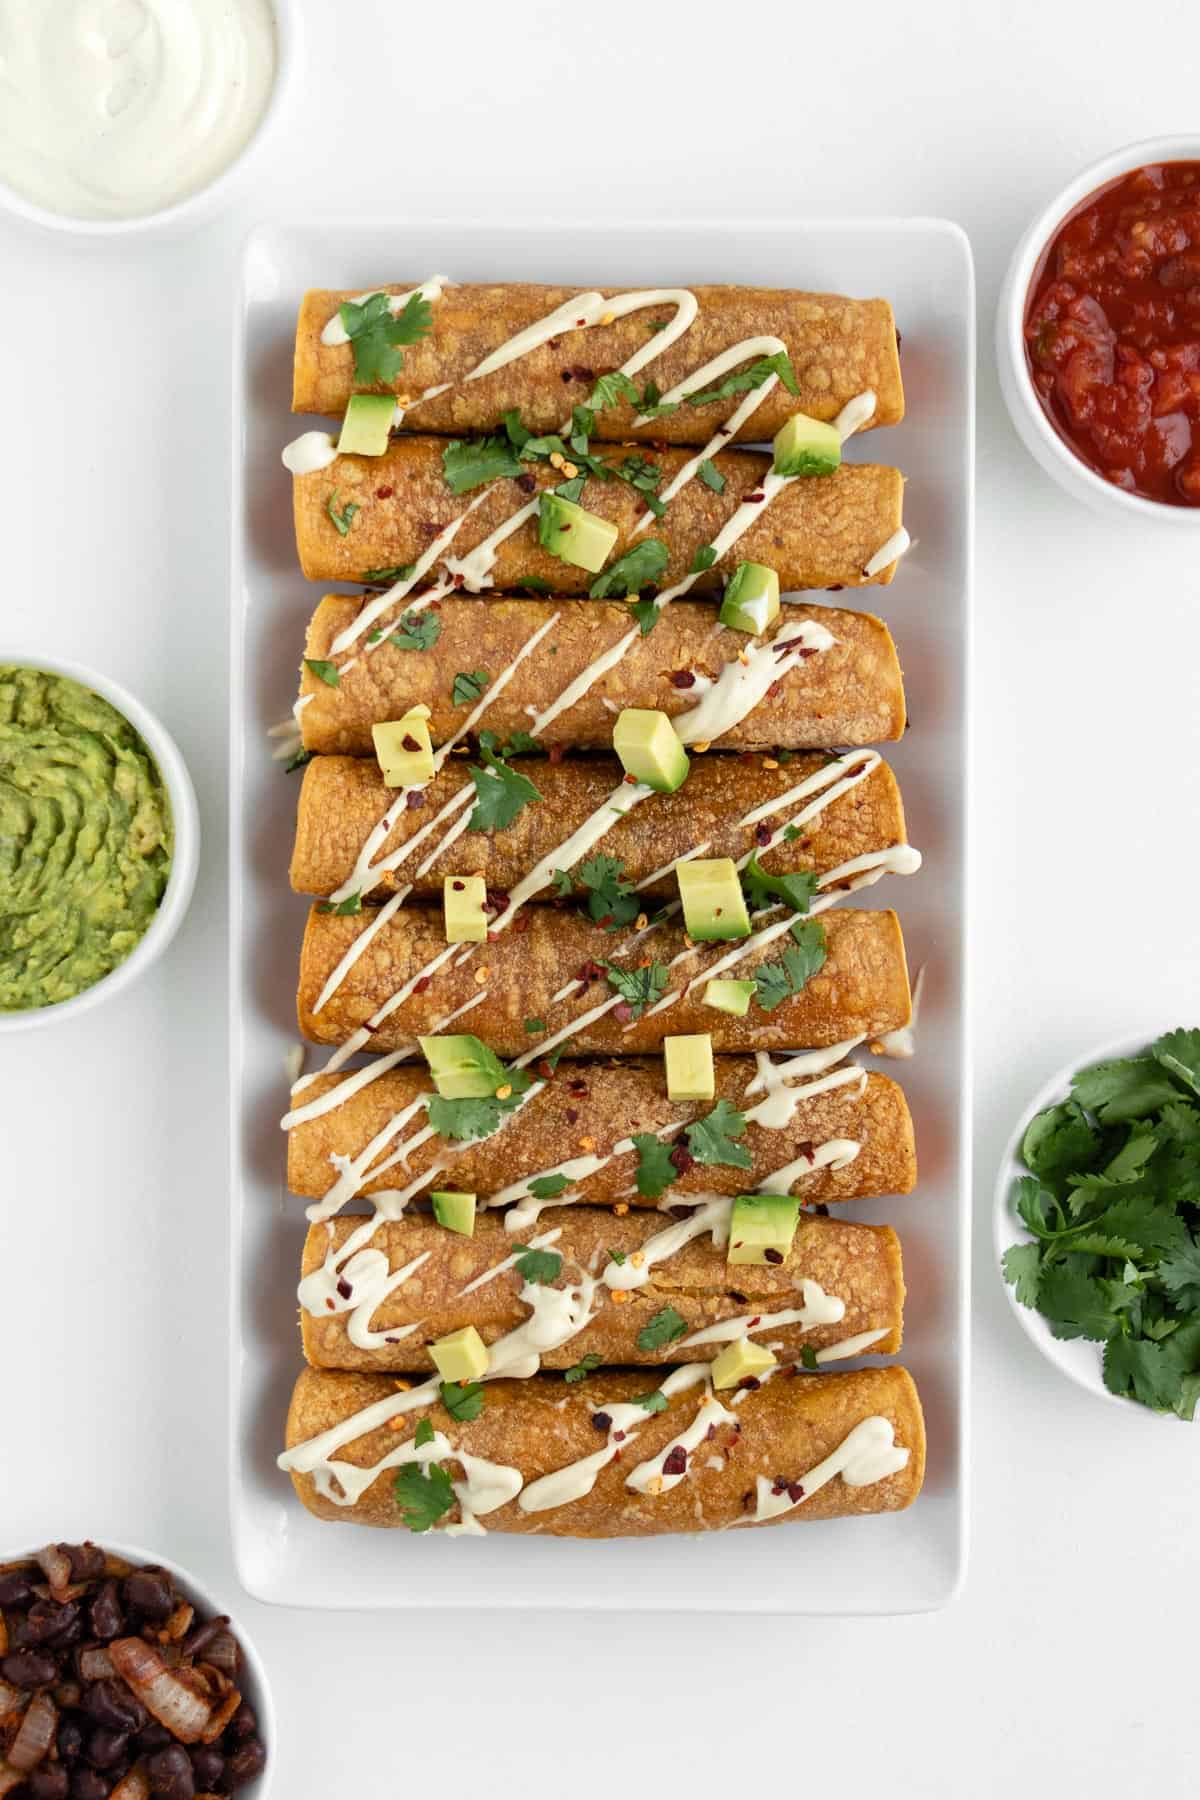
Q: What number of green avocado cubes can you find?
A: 15